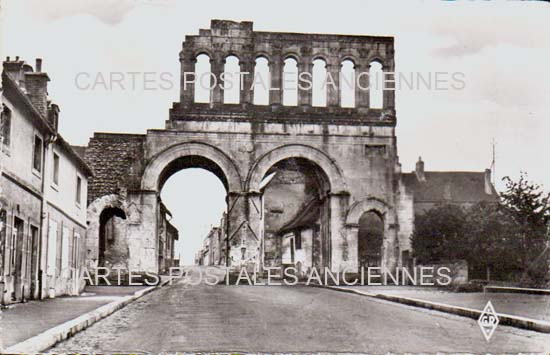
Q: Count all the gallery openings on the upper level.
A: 7